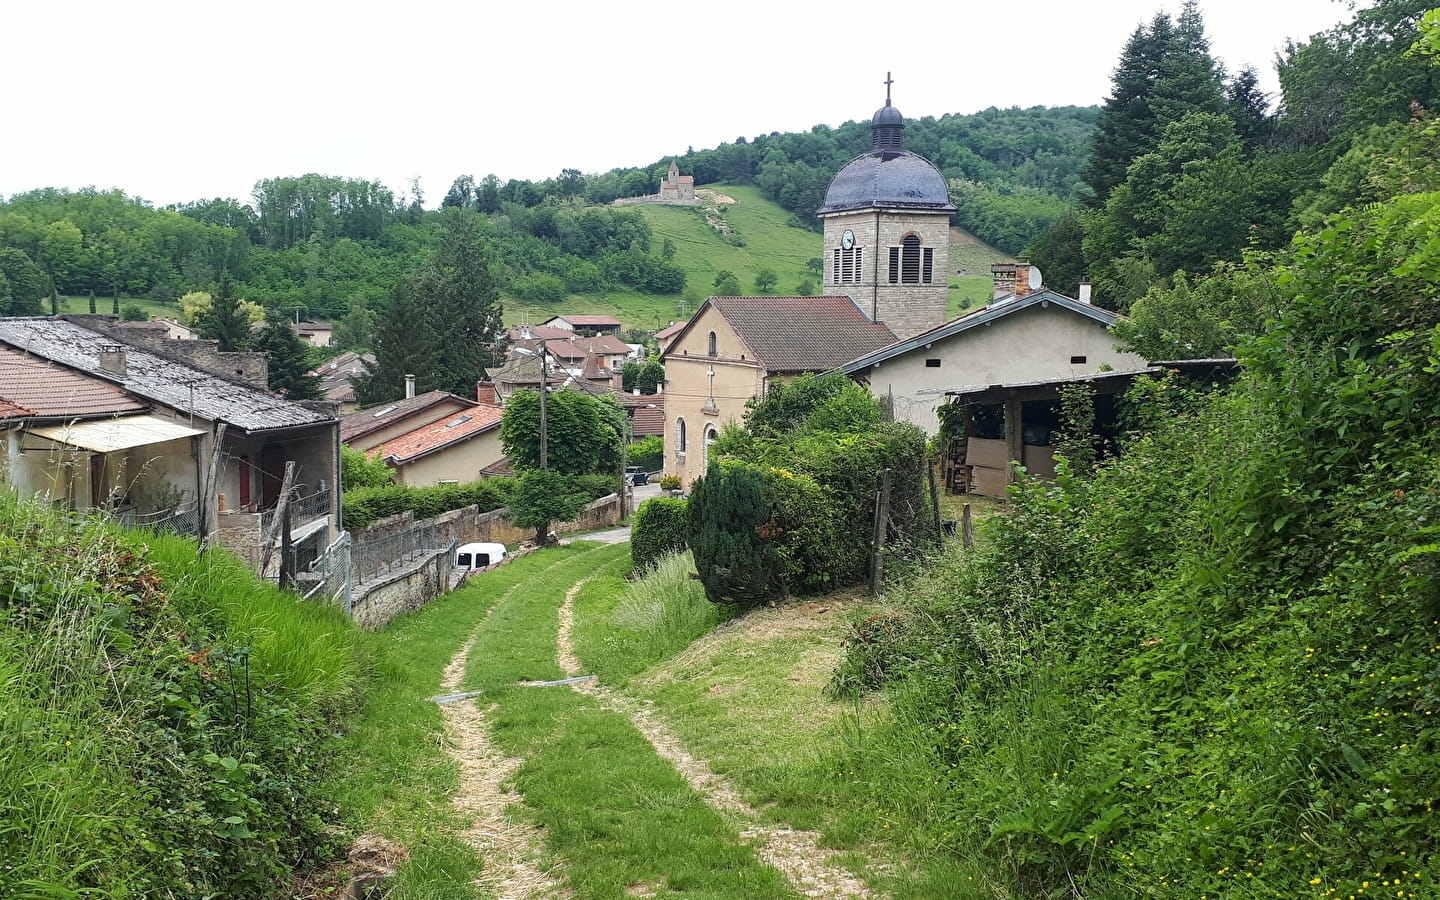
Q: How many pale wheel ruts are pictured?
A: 2